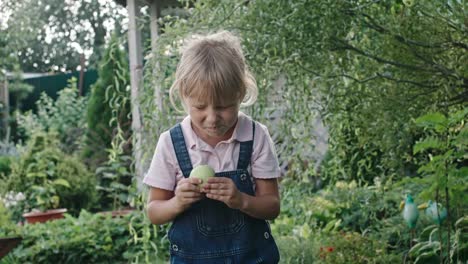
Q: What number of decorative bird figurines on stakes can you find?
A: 2